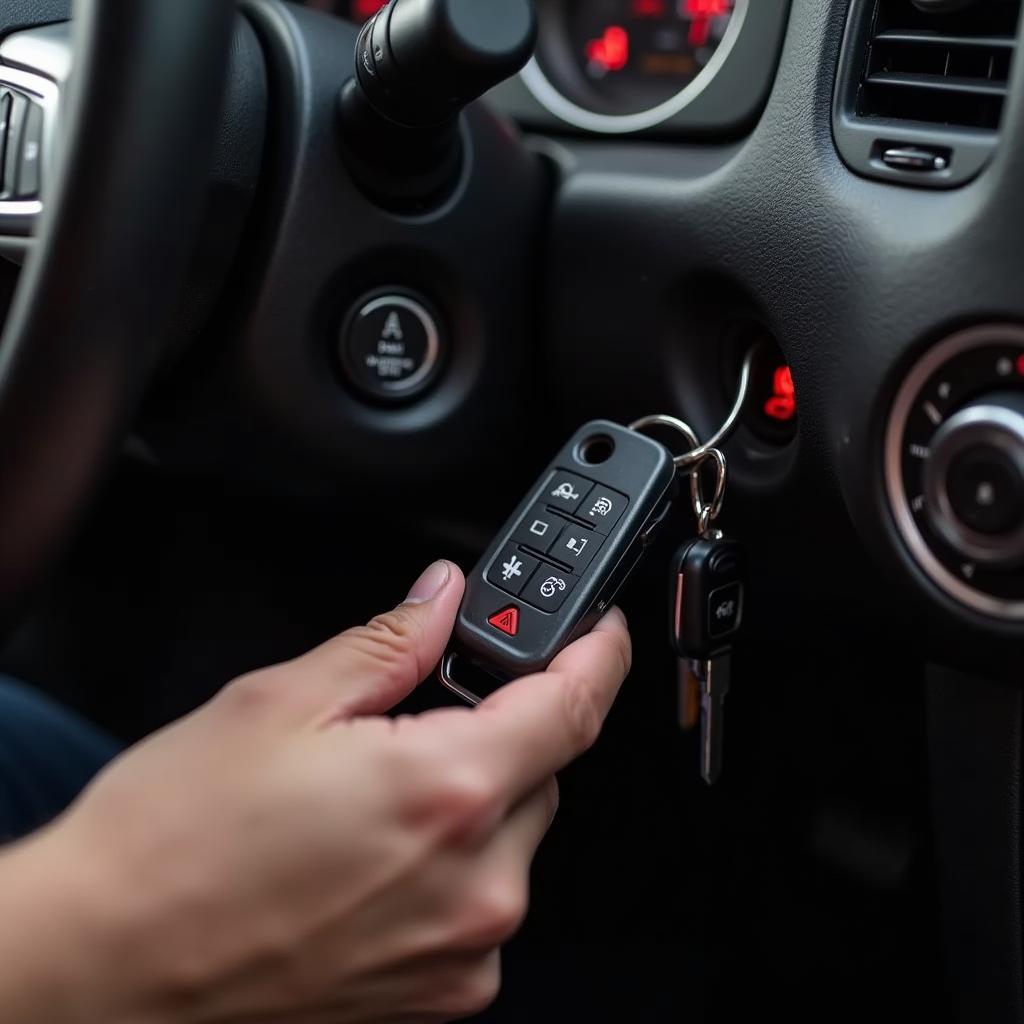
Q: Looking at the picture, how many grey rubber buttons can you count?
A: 6